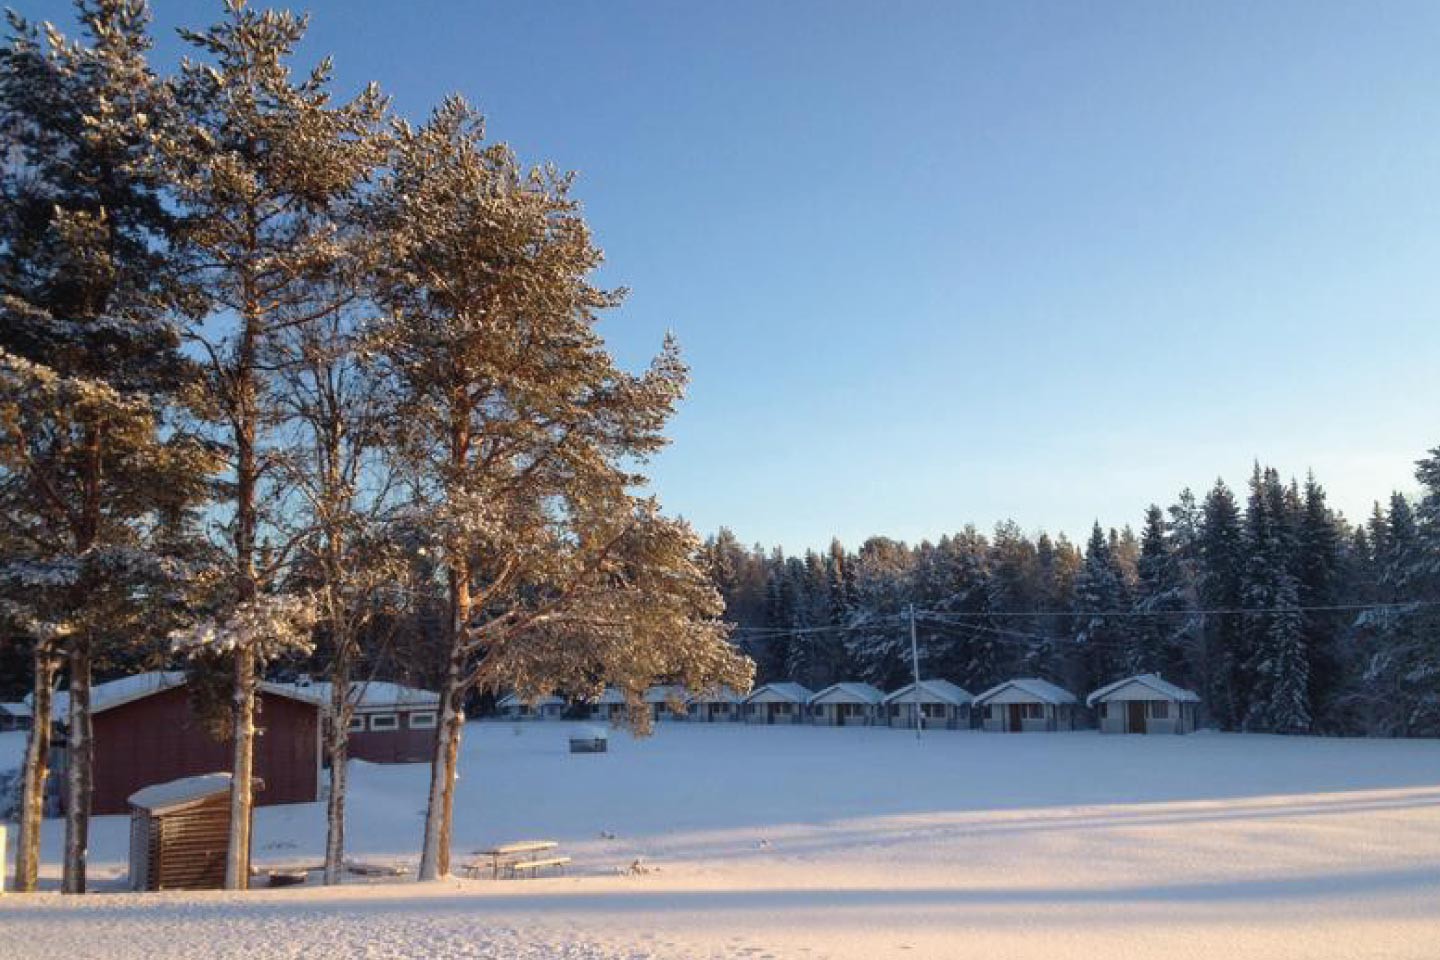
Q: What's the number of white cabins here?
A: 9